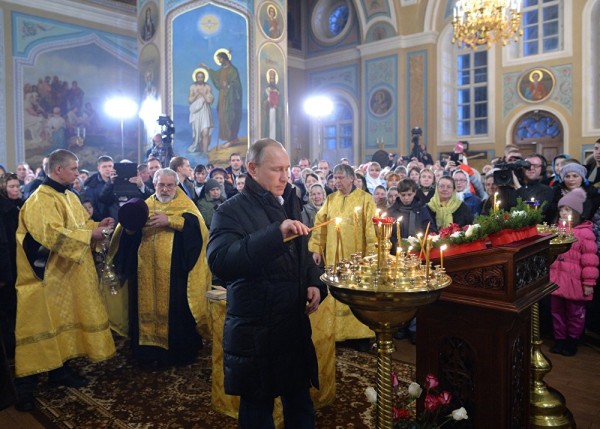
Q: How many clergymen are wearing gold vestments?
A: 3